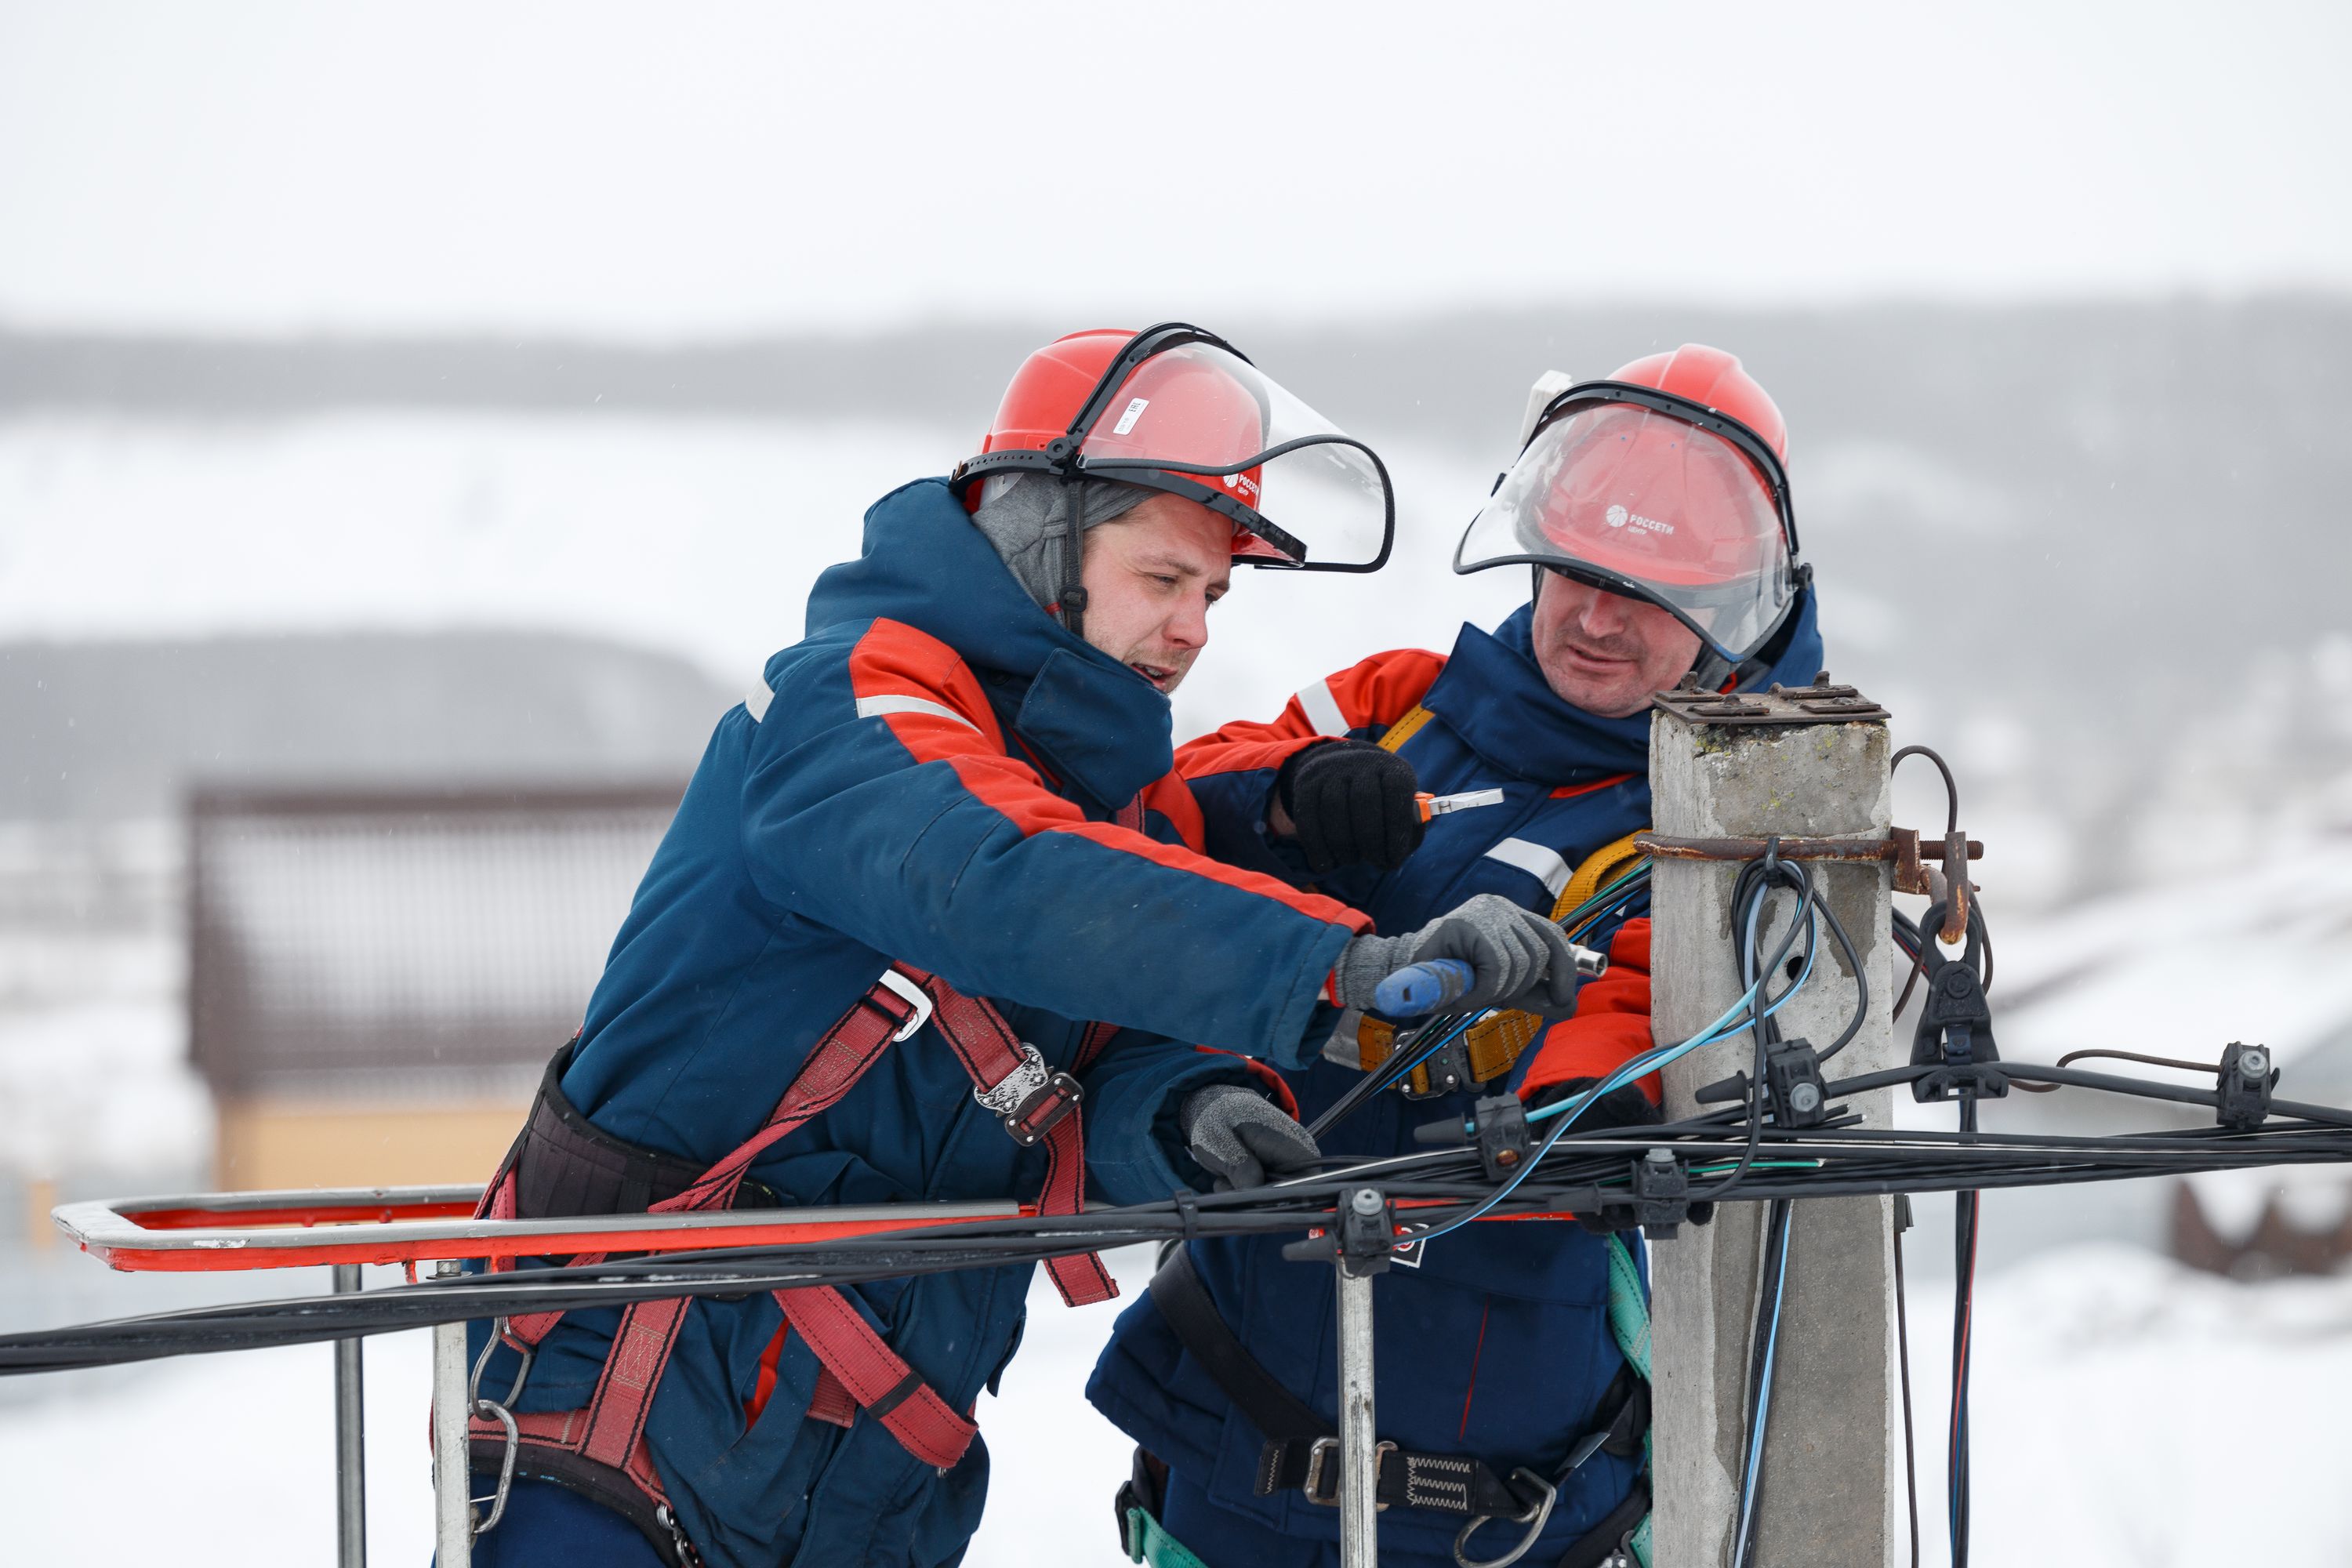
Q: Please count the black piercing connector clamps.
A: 5